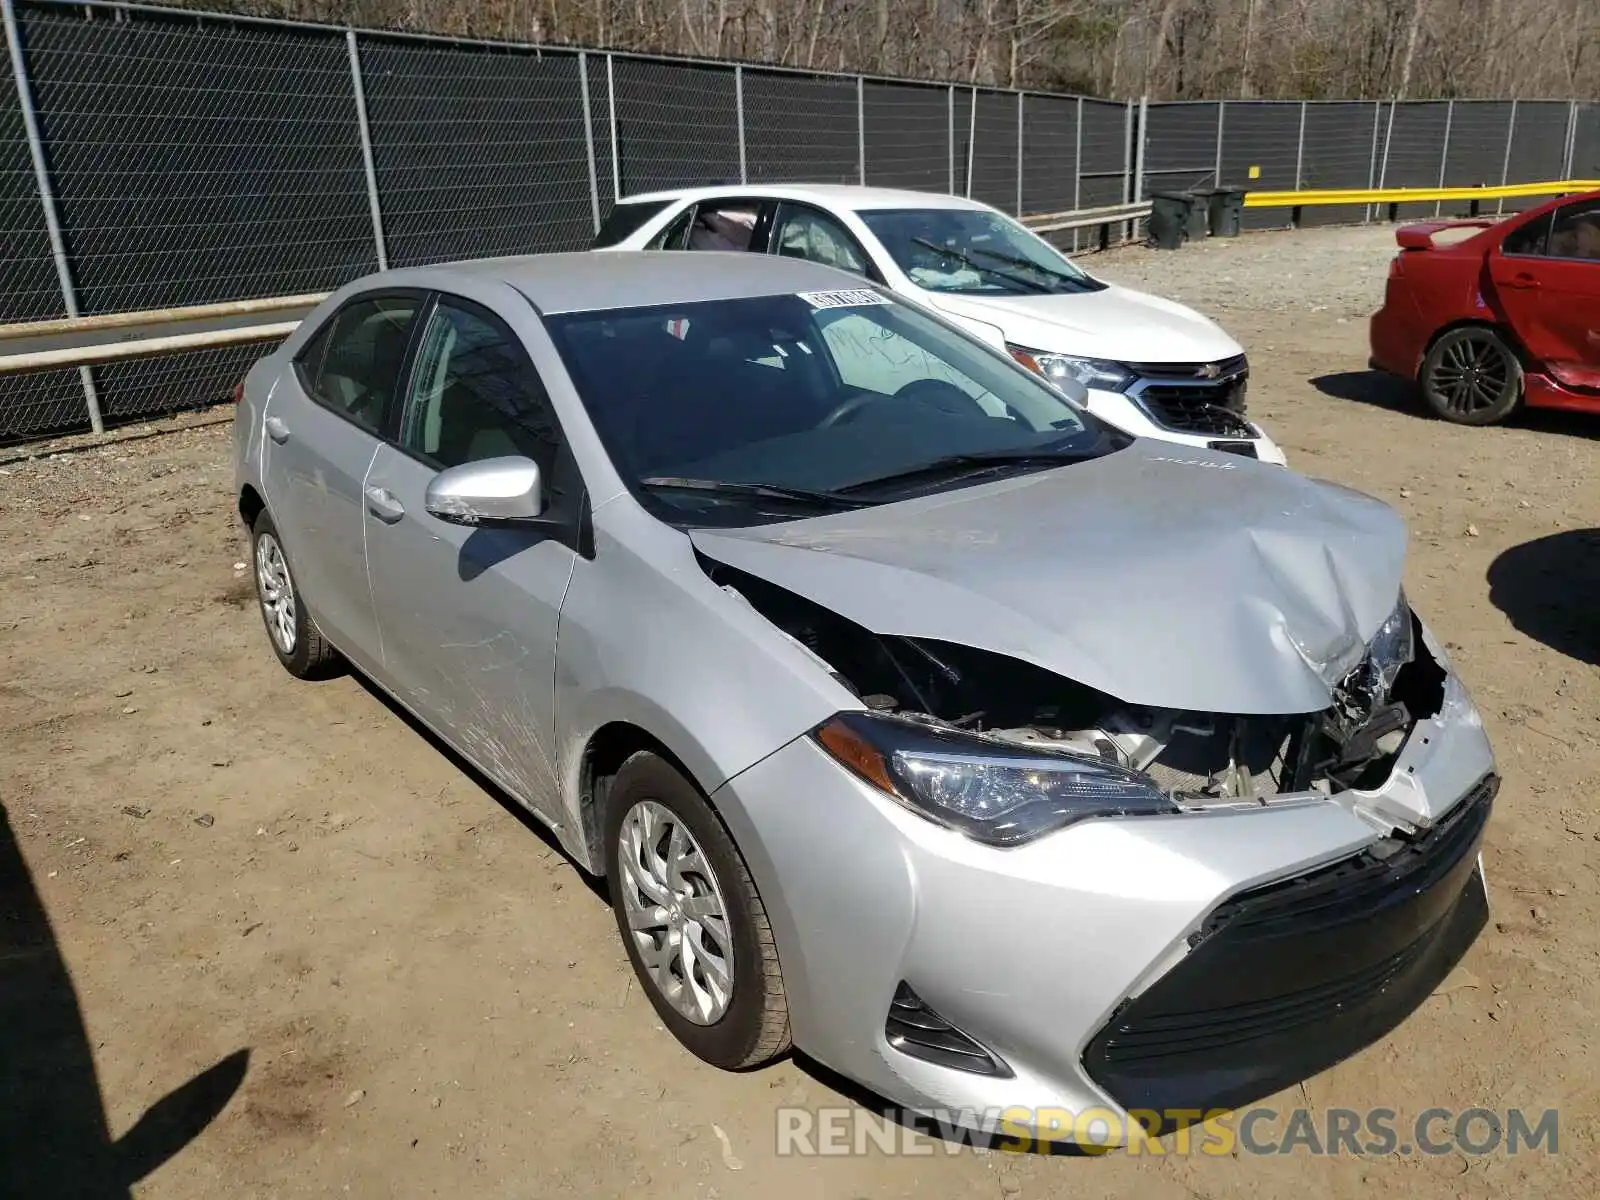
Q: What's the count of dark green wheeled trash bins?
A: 3